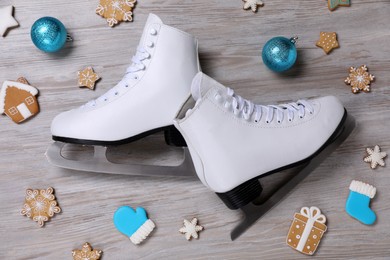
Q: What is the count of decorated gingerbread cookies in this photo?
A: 15